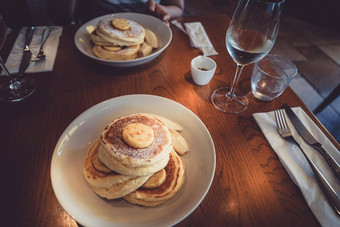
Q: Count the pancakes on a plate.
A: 3